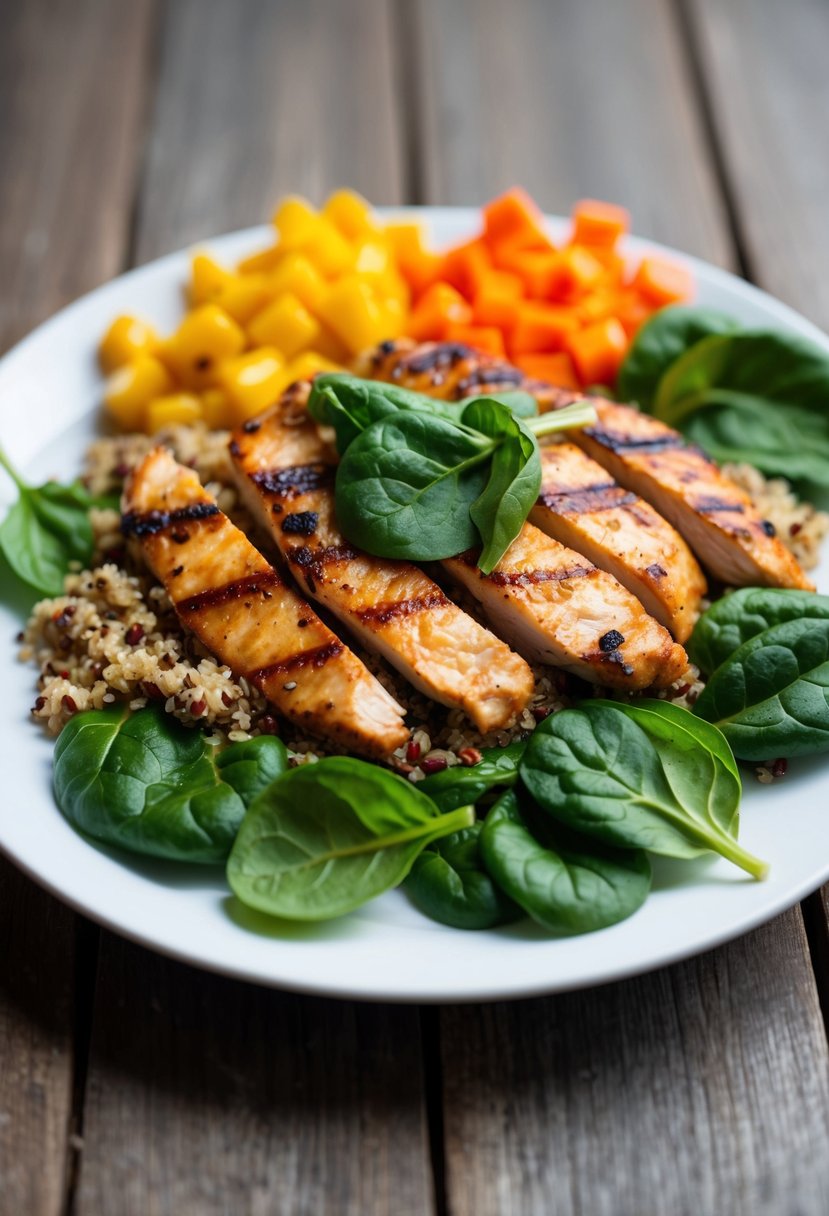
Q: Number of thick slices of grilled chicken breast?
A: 5